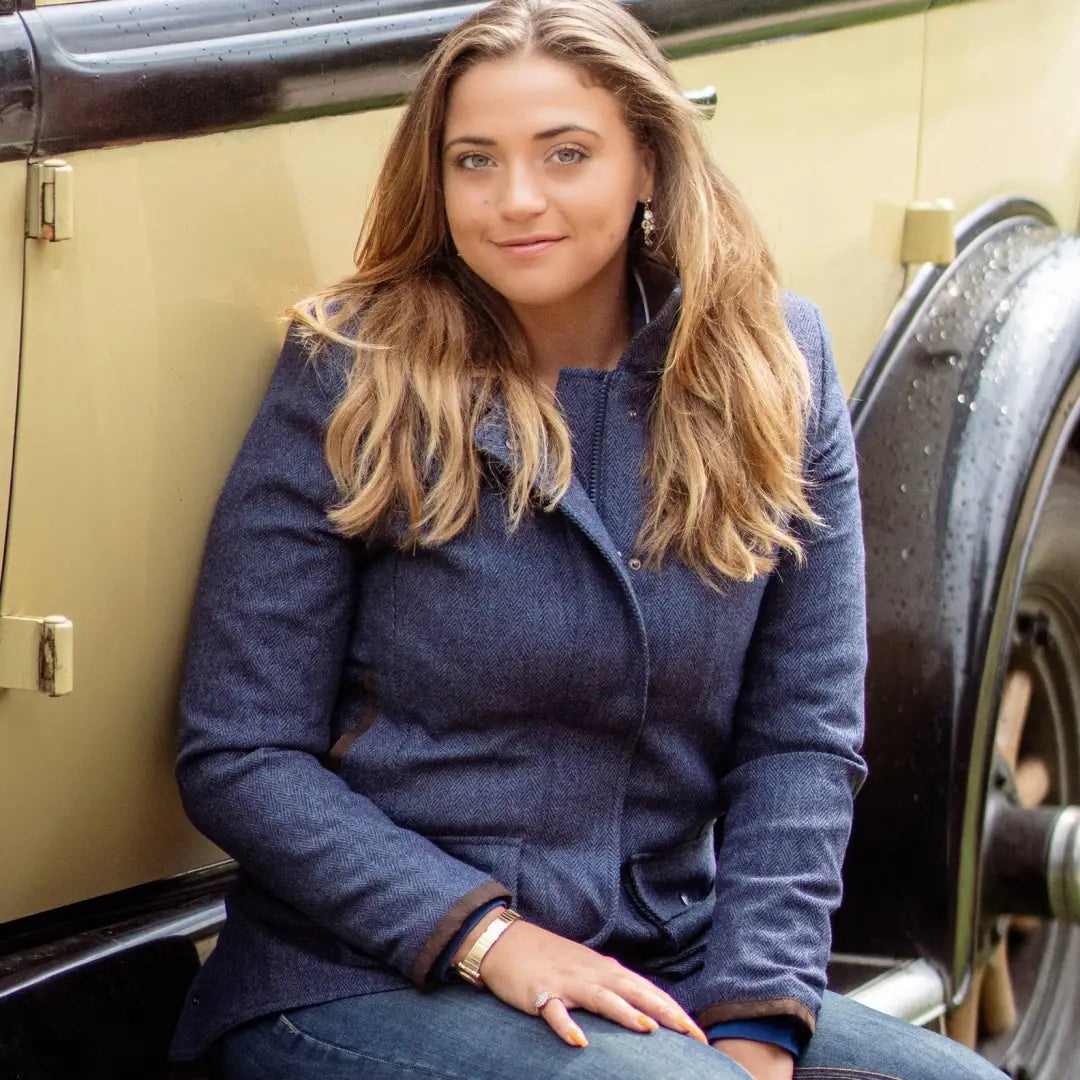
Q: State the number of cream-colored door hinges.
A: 3